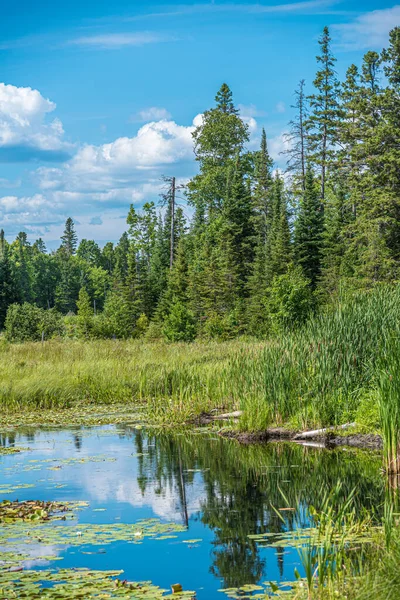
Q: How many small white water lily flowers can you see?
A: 2